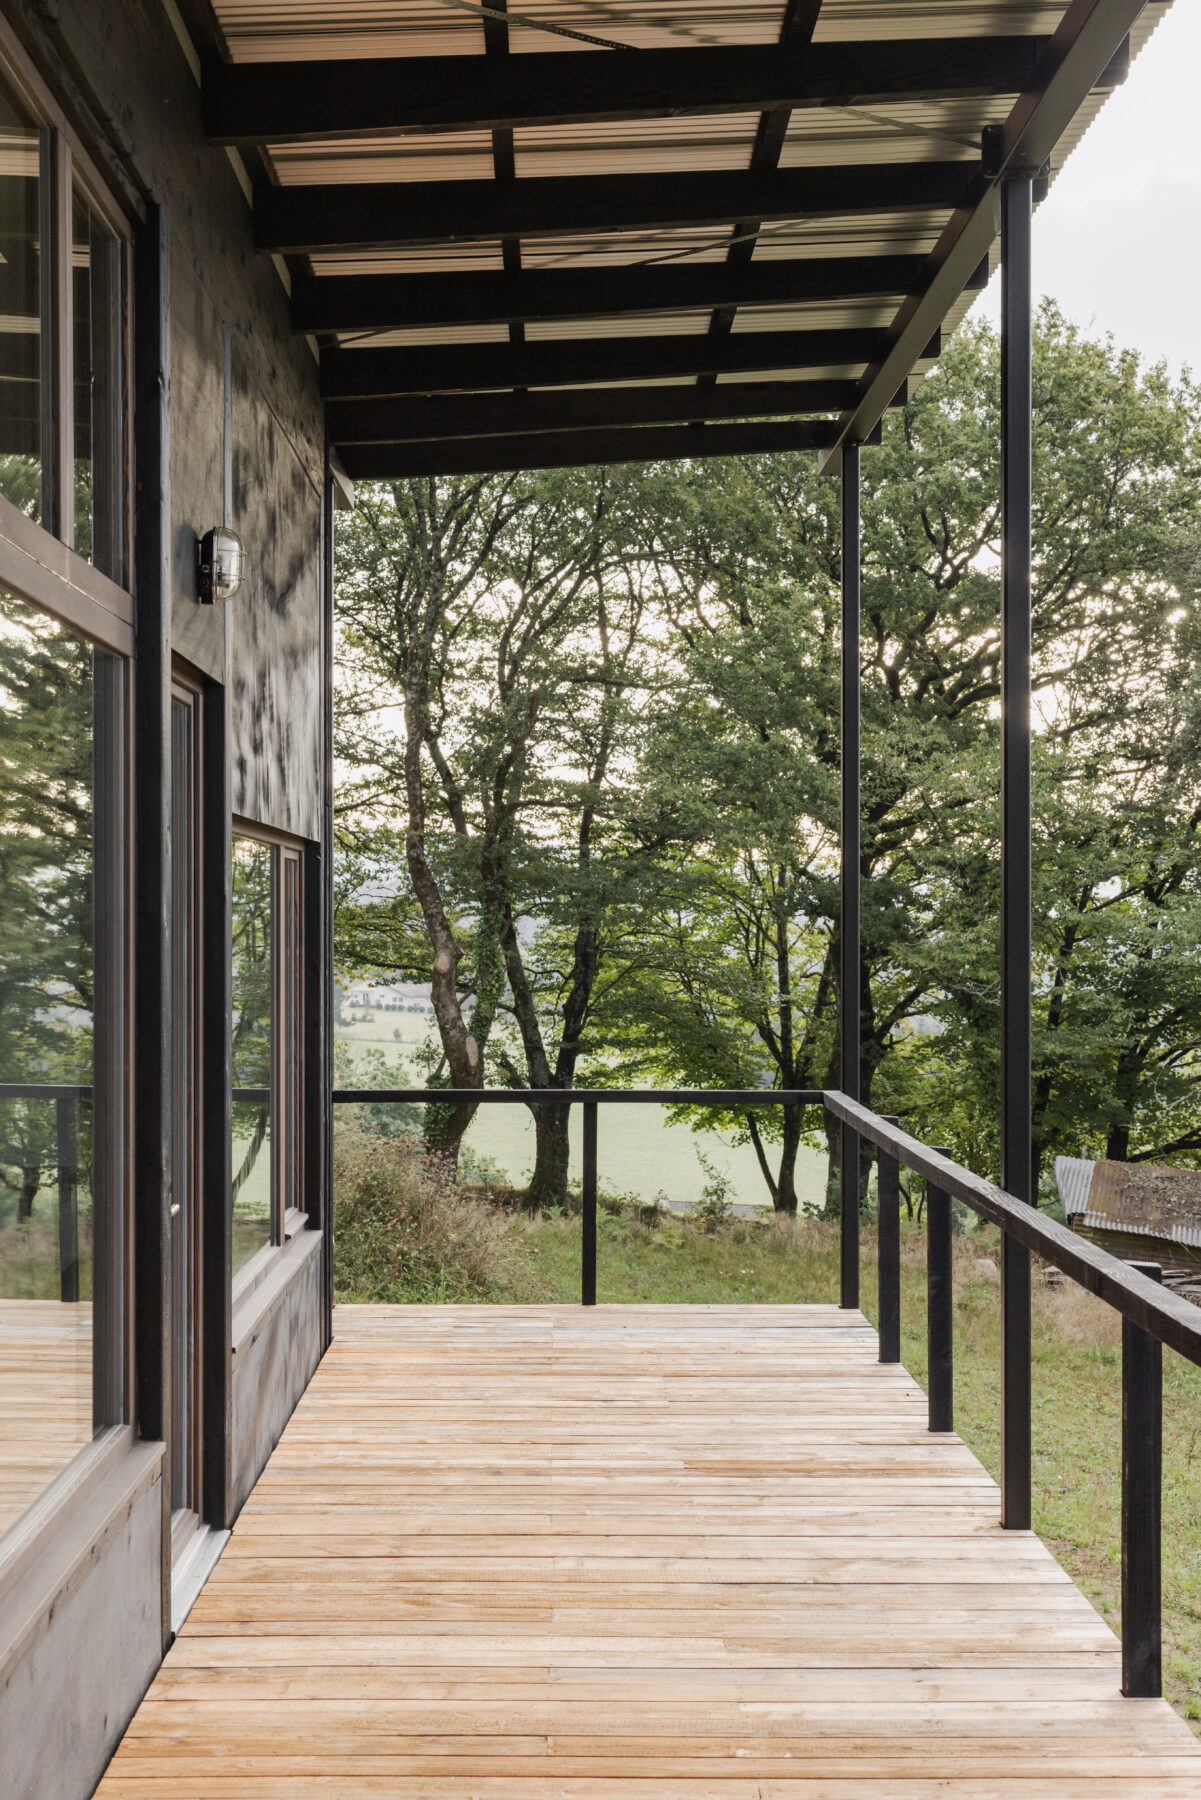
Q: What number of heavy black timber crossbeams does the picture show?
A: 6